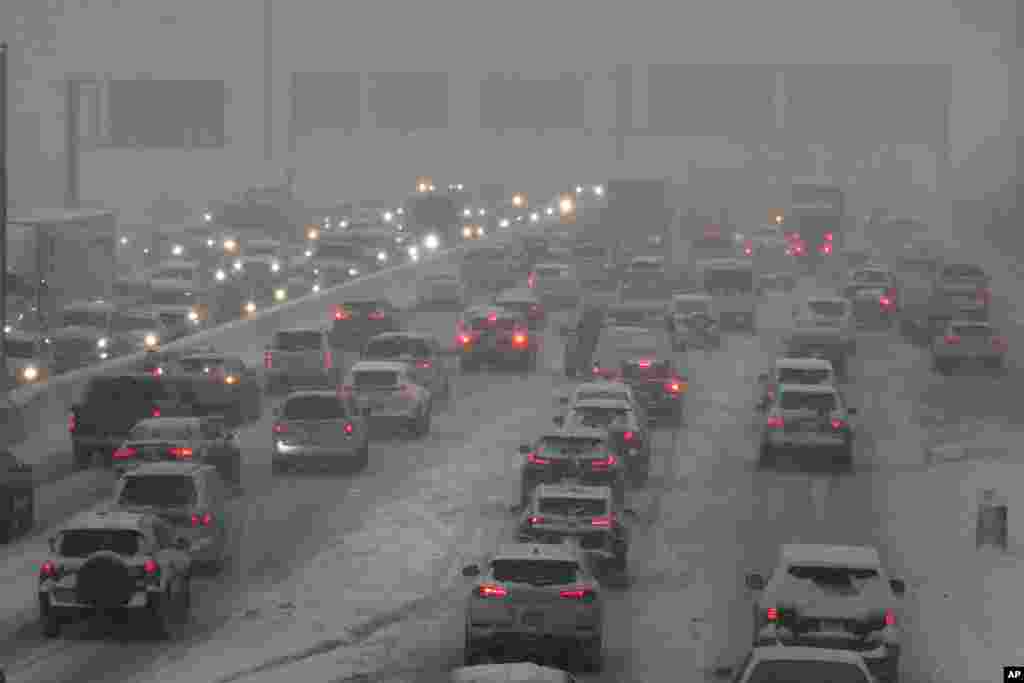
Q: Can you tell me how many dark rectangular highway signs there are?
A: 6